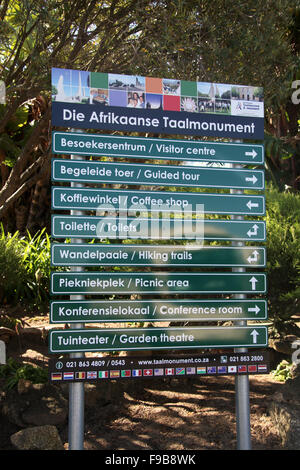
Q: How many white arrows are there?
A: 8